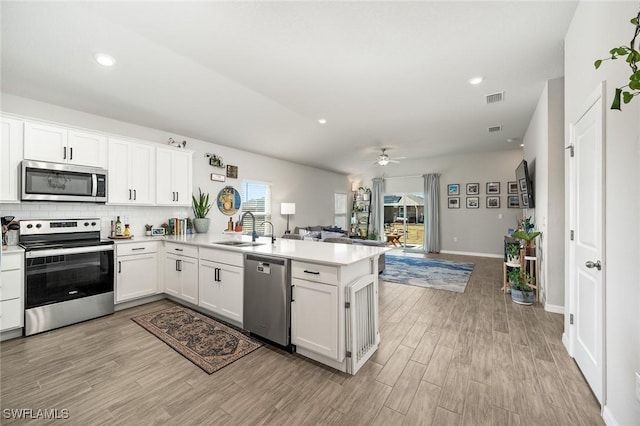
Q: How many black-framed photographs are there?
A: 8